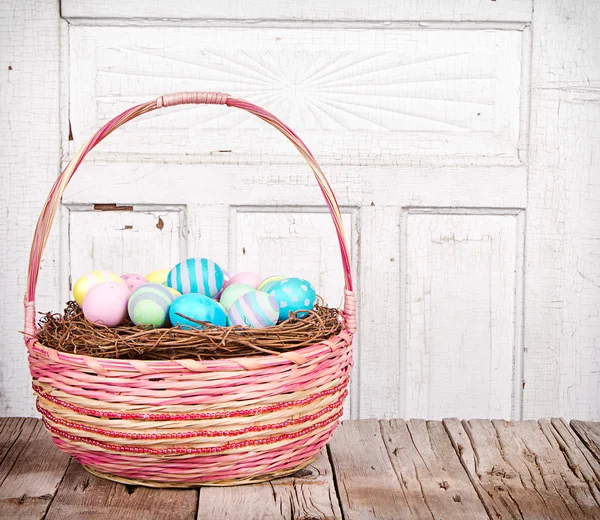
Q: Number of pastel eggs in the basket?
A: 14